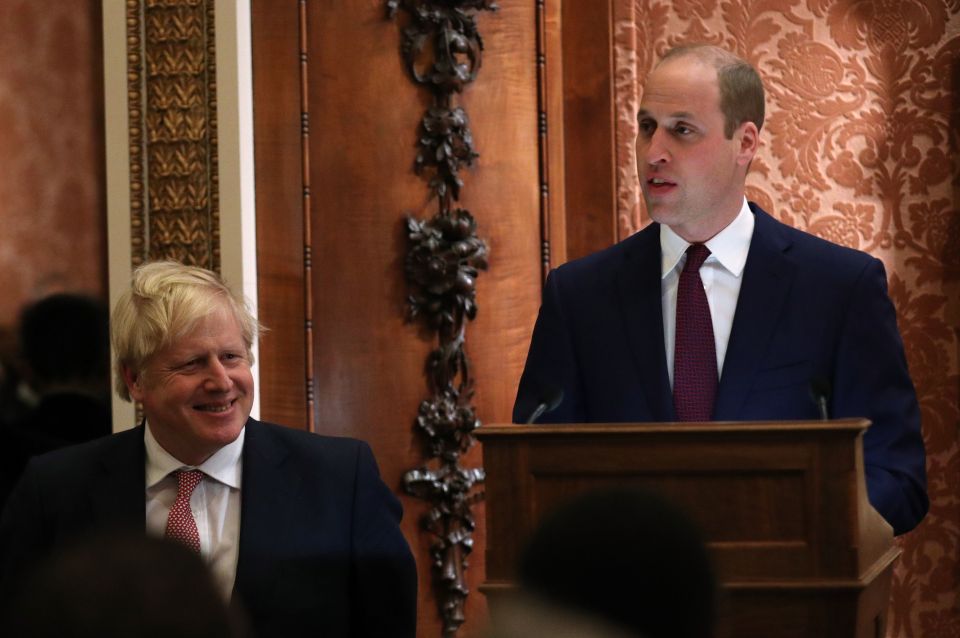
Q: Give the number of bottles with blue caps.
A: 0